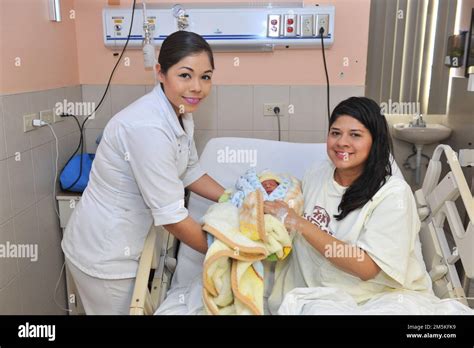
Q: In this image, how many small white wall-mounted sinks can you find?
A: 1